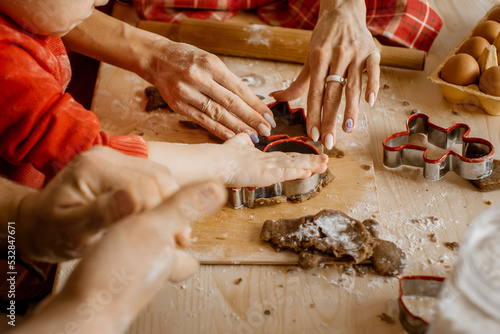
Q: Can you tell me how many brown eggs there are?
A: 5